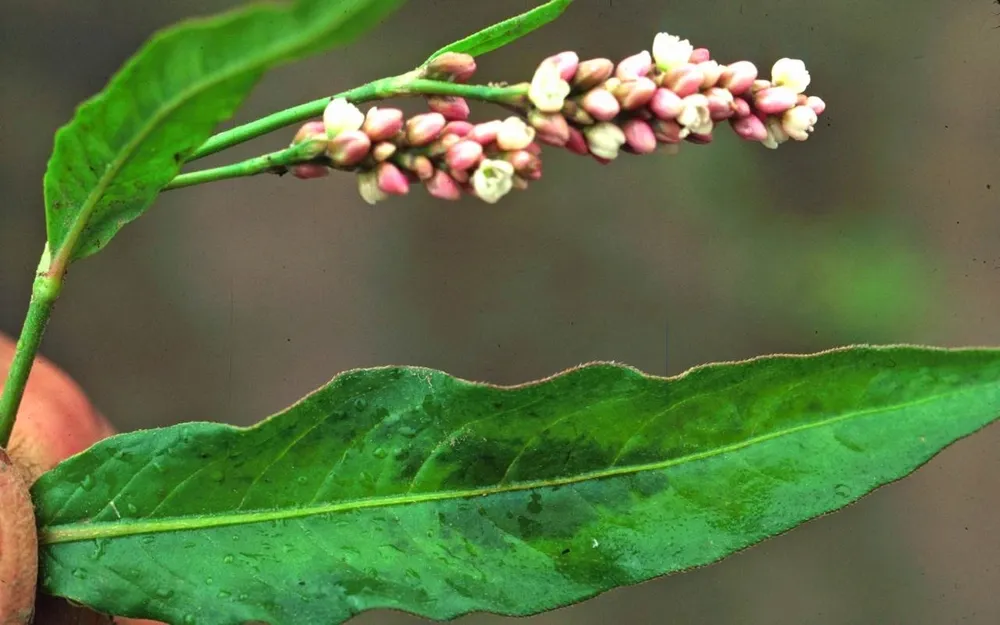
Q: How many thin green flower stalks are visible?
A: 2